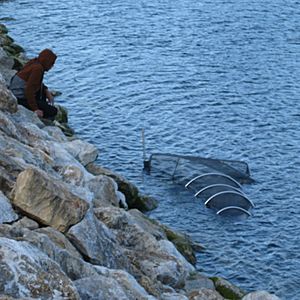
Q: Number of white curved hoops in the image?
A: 4